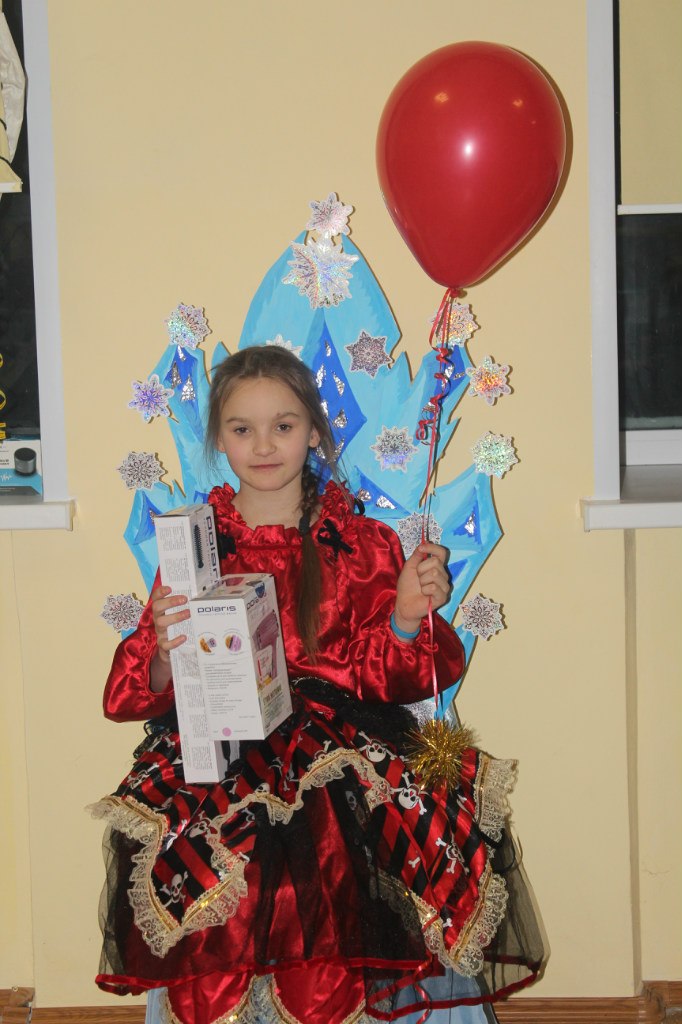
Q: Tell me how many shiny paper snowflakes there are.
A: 14